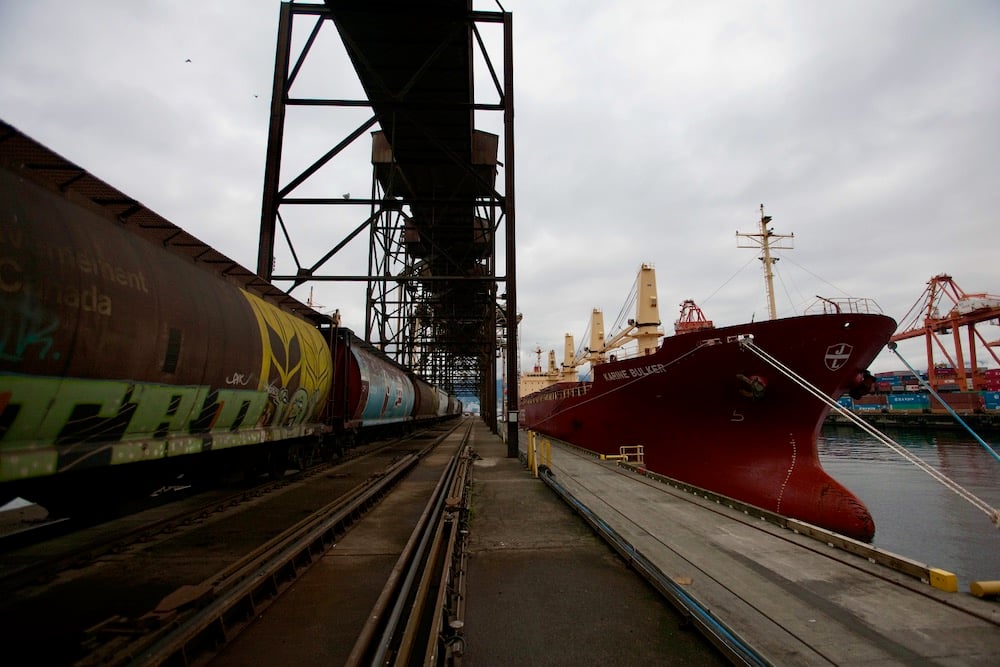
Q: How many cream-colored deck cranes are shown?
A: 4